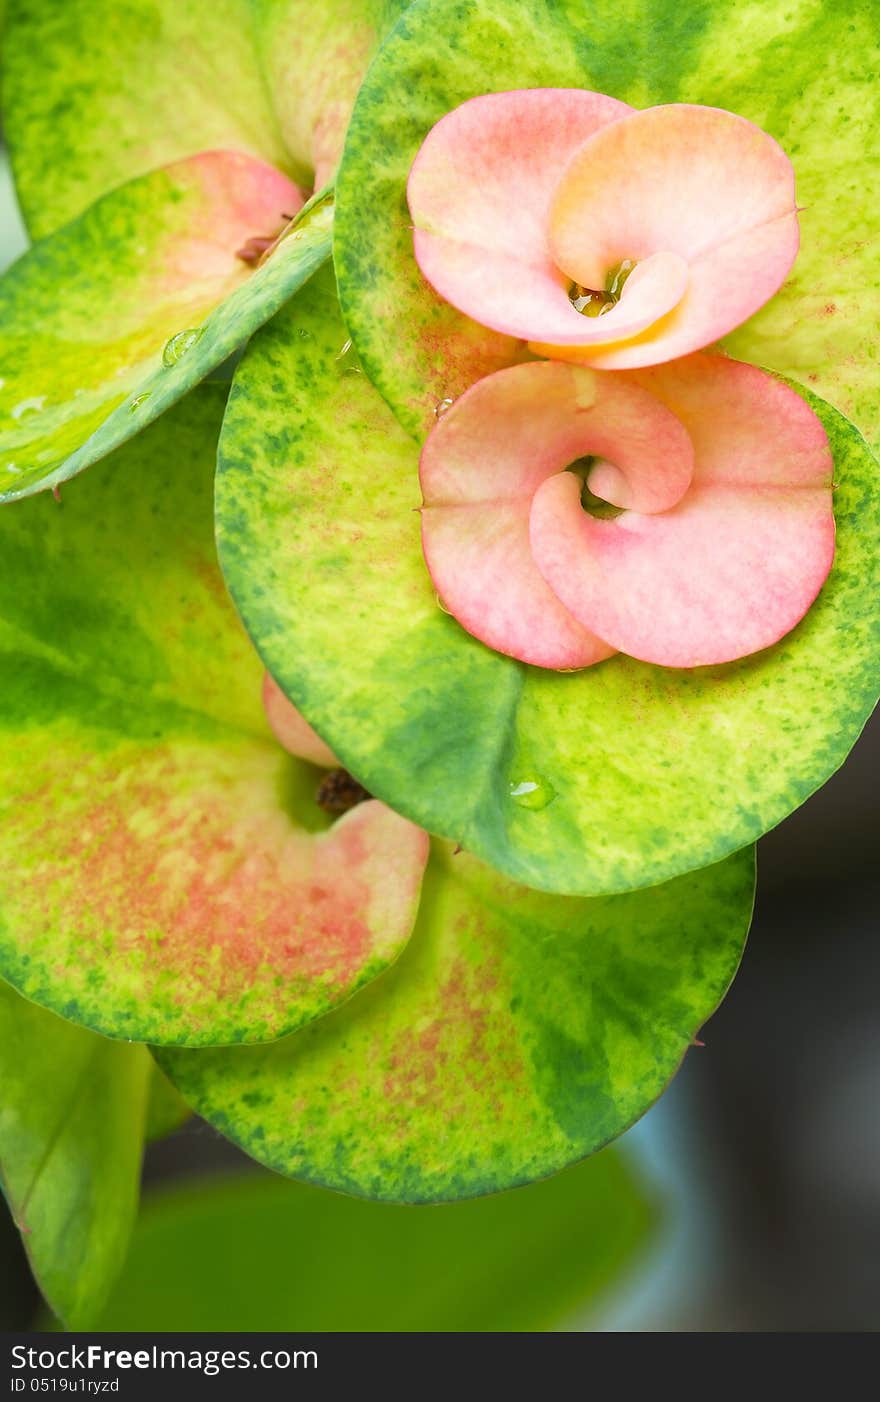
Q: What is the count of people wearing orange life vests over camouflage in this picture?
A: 0